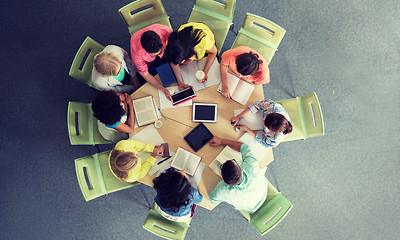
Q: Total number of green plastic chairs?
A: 9